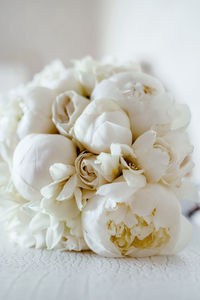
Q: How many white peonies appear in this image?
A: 5